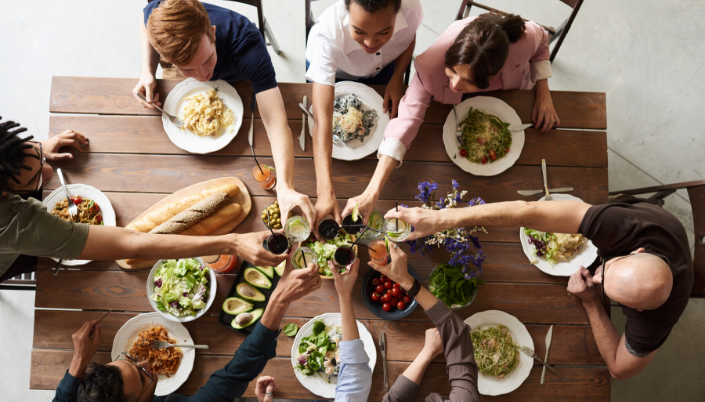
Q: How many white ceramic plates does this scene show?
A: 8